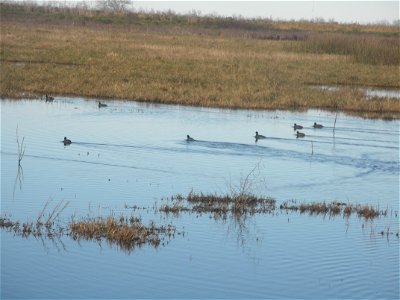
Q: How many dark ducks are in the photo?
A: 8